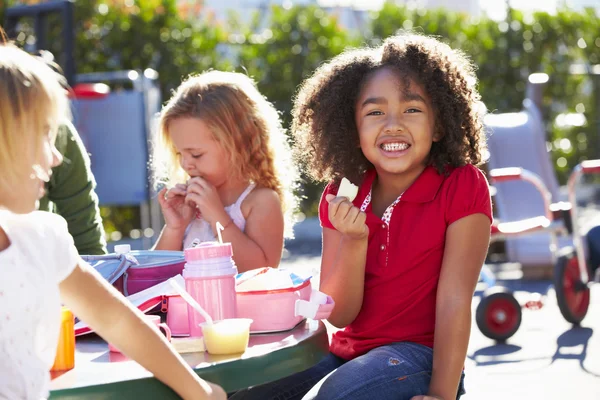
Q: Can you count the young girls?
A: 3